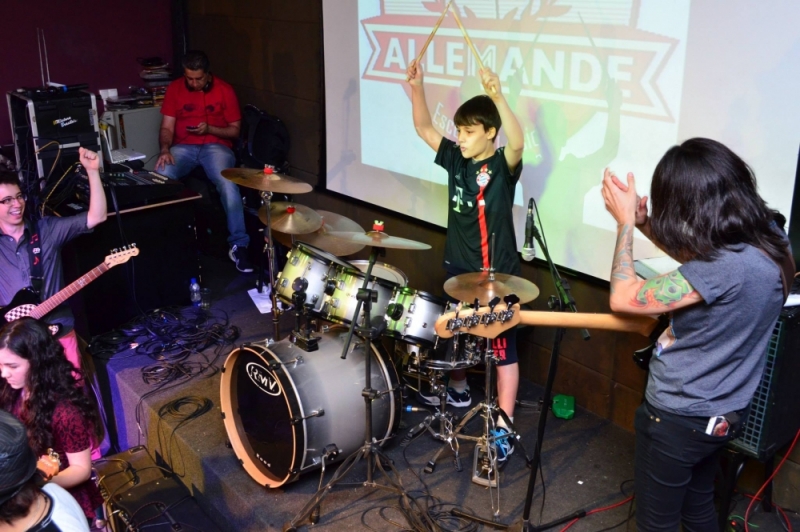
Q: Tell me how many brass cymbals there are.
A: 5